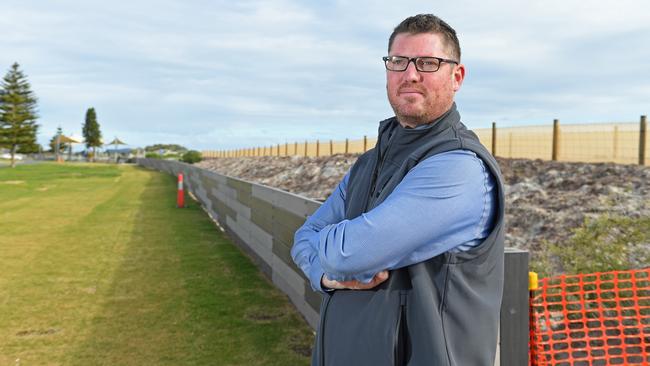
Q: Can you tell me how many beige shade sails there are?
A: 2